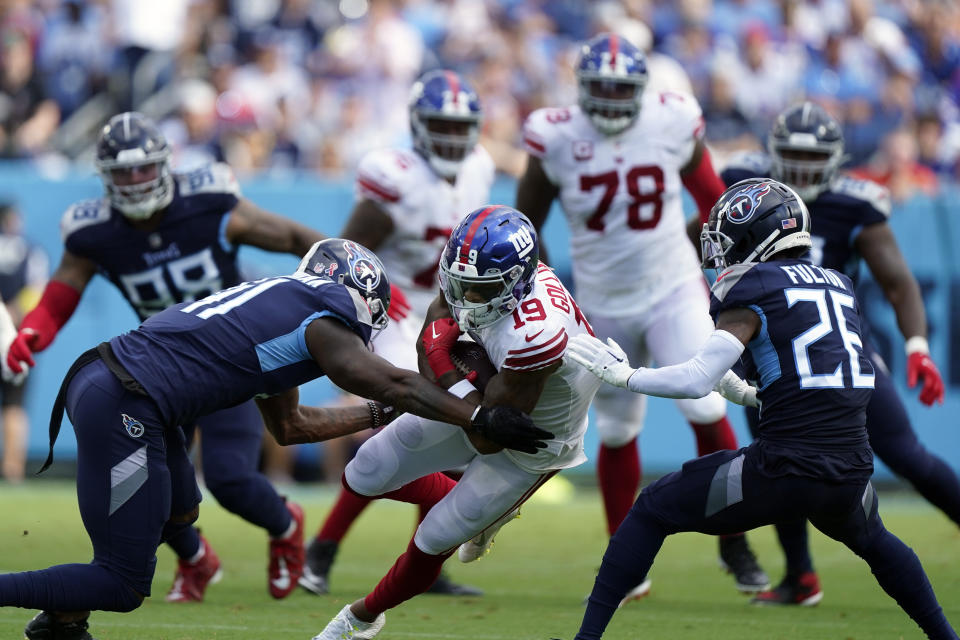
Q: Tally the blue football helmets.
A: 3